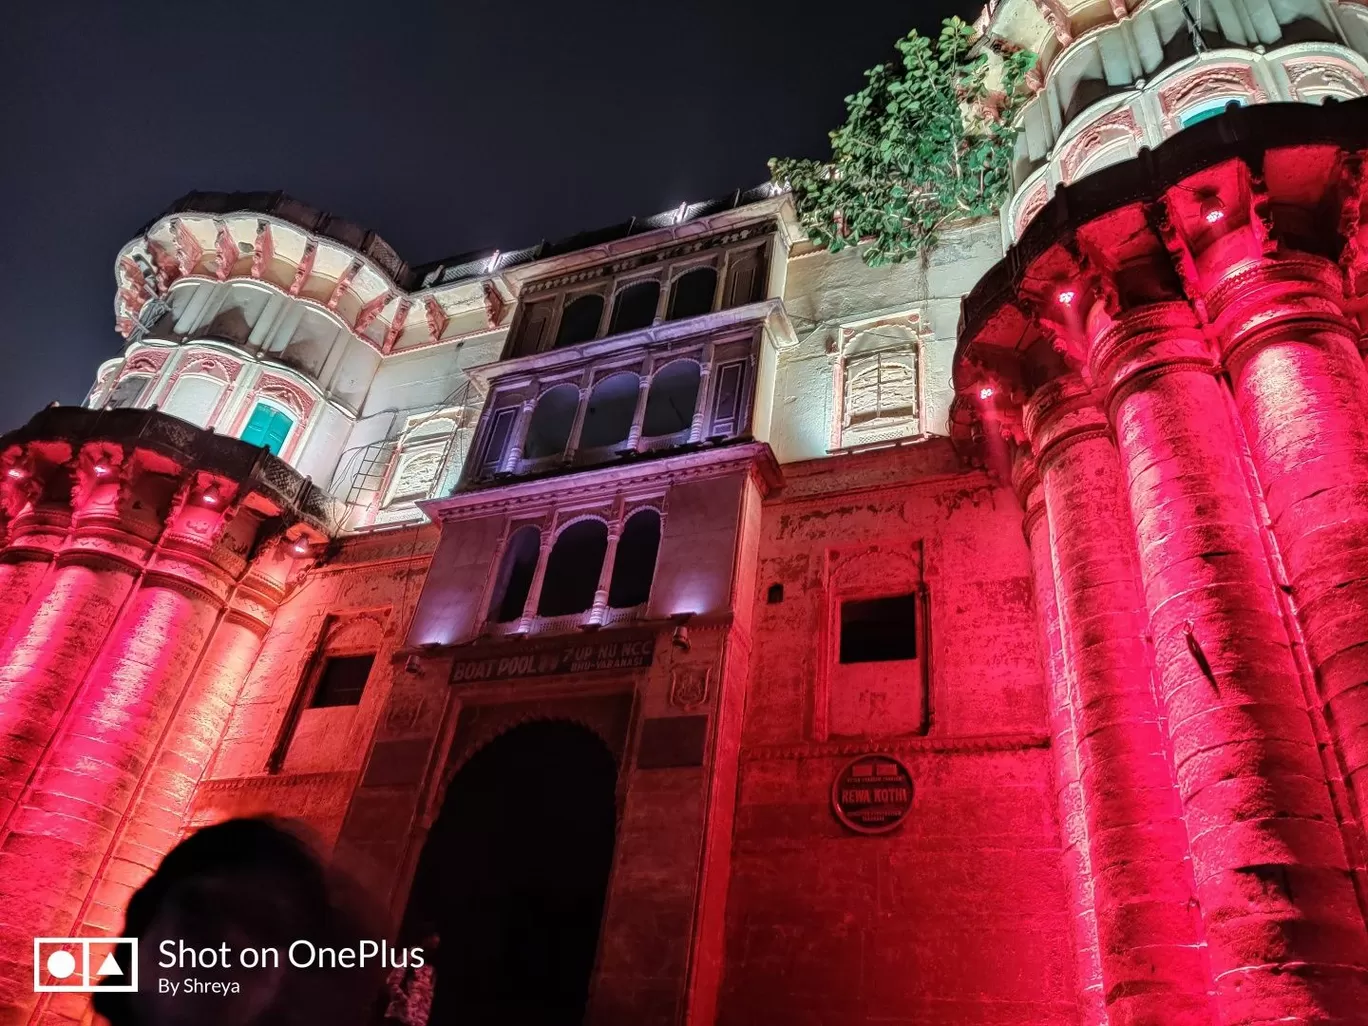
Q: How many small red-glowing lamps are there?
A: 7